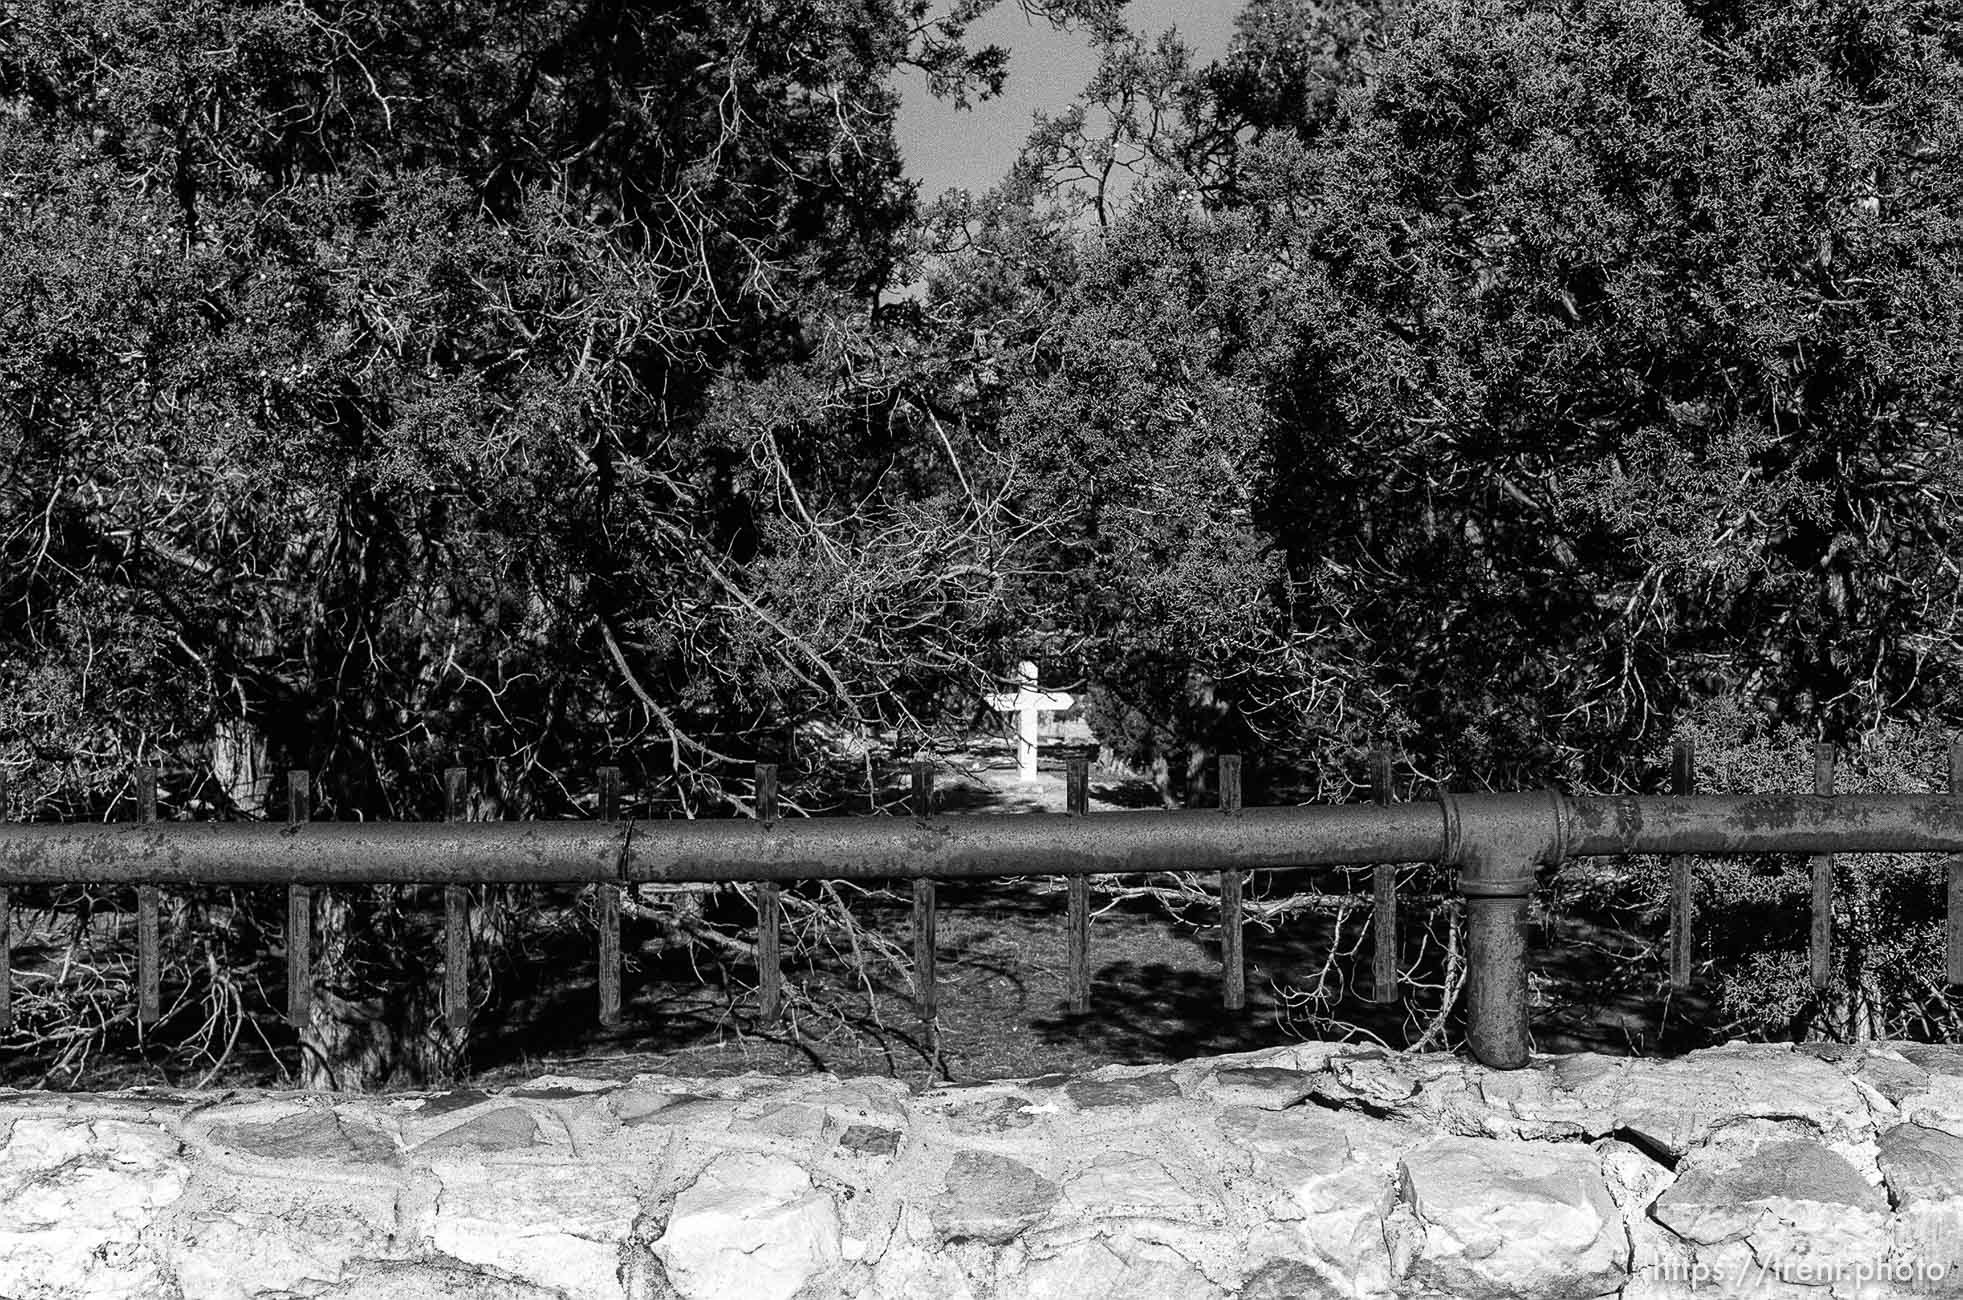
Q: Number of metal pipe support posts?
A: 1